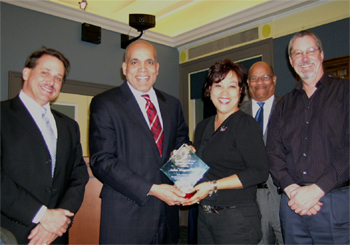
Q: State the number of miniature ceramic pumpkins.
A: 0